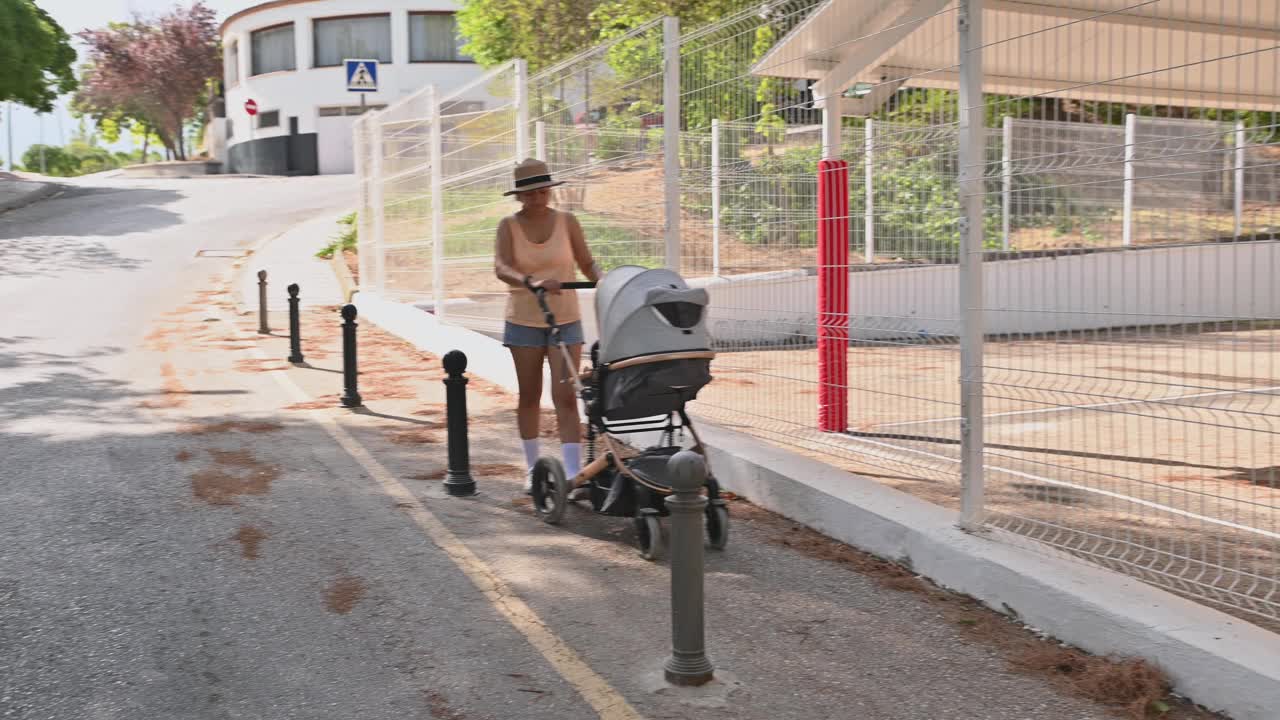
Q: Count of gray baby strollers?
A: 1